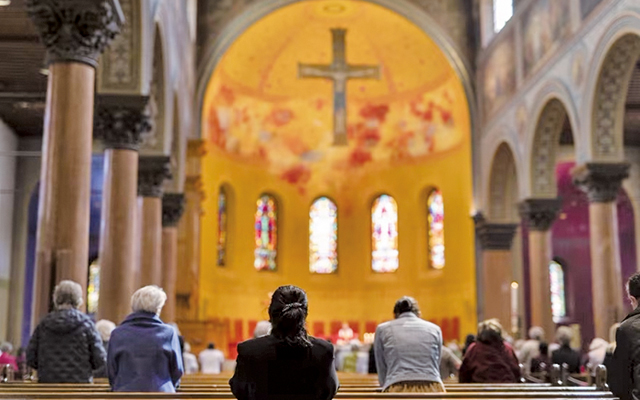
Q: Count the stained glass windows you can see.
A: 7